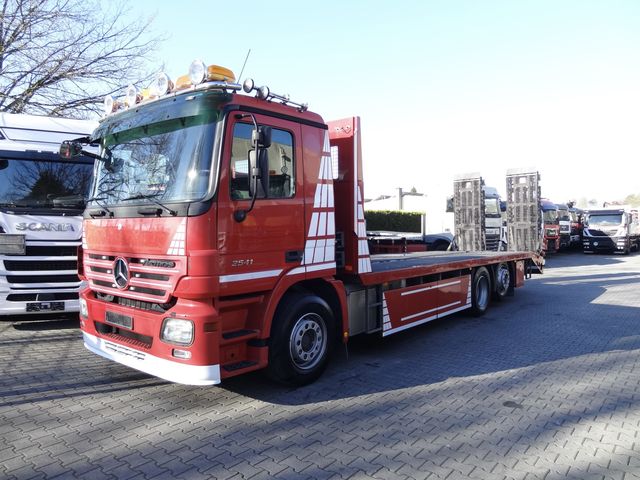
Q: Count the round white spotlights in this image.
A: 4